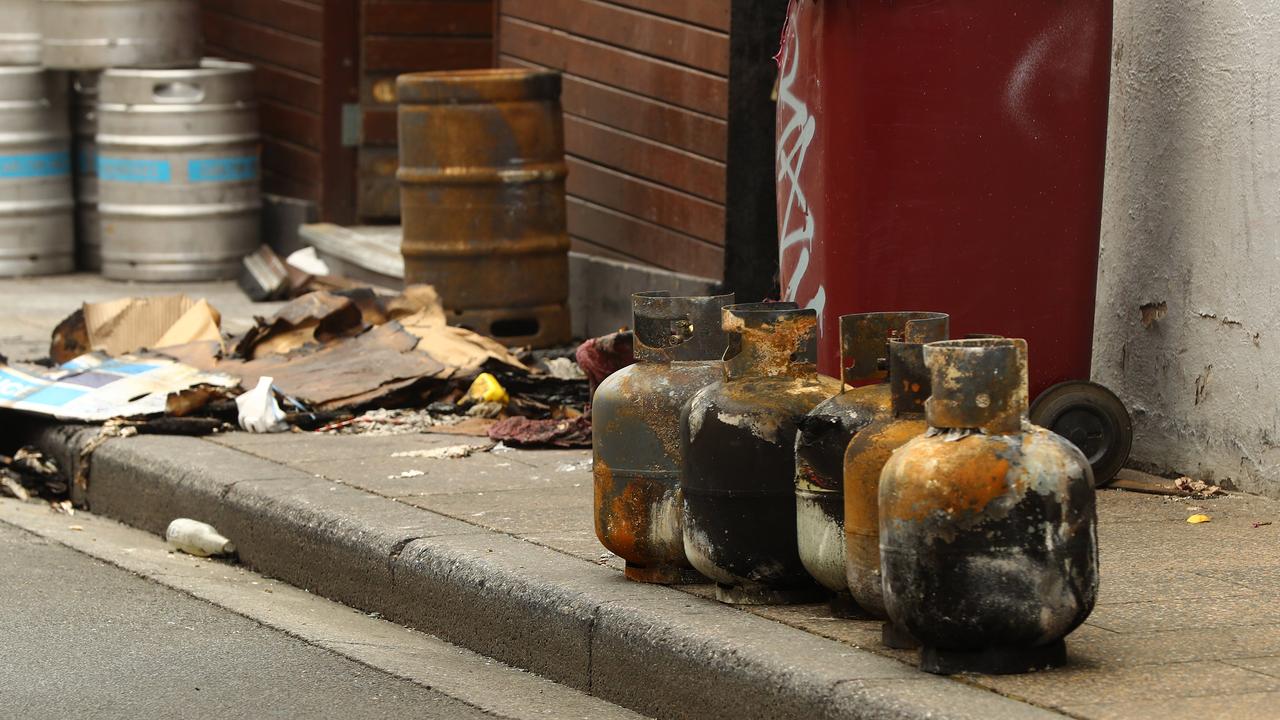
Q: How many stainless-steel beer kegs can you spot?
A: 5